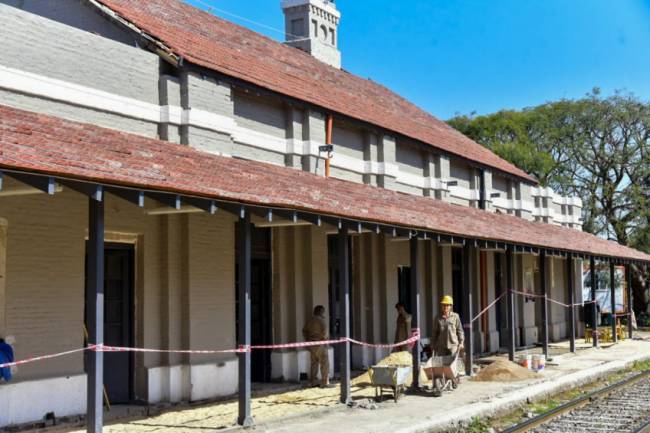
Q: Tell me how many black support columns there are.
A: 11